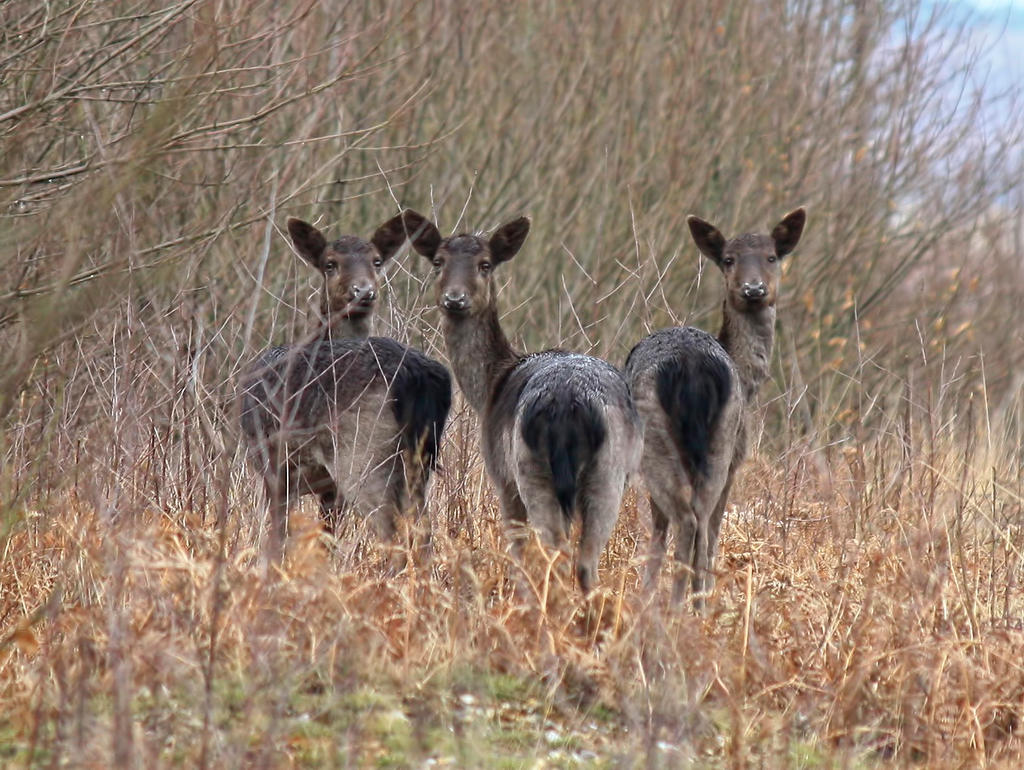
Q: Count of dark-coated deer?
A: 3